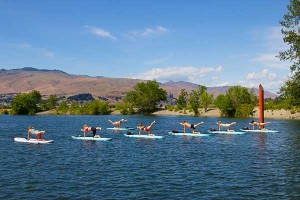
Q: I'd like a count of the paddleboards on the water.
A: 7